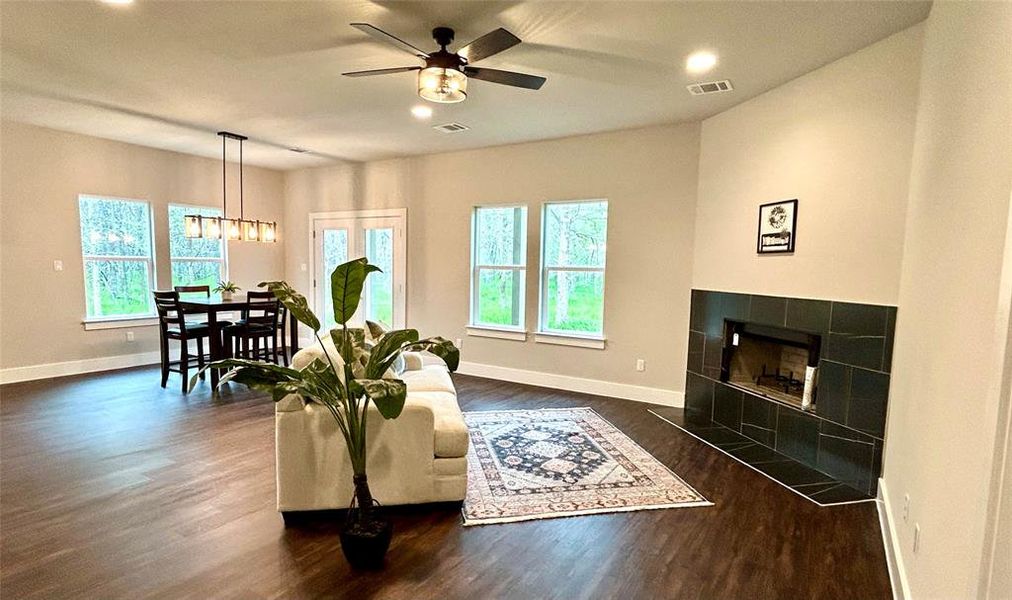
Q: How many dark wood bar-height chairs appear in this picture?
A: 4